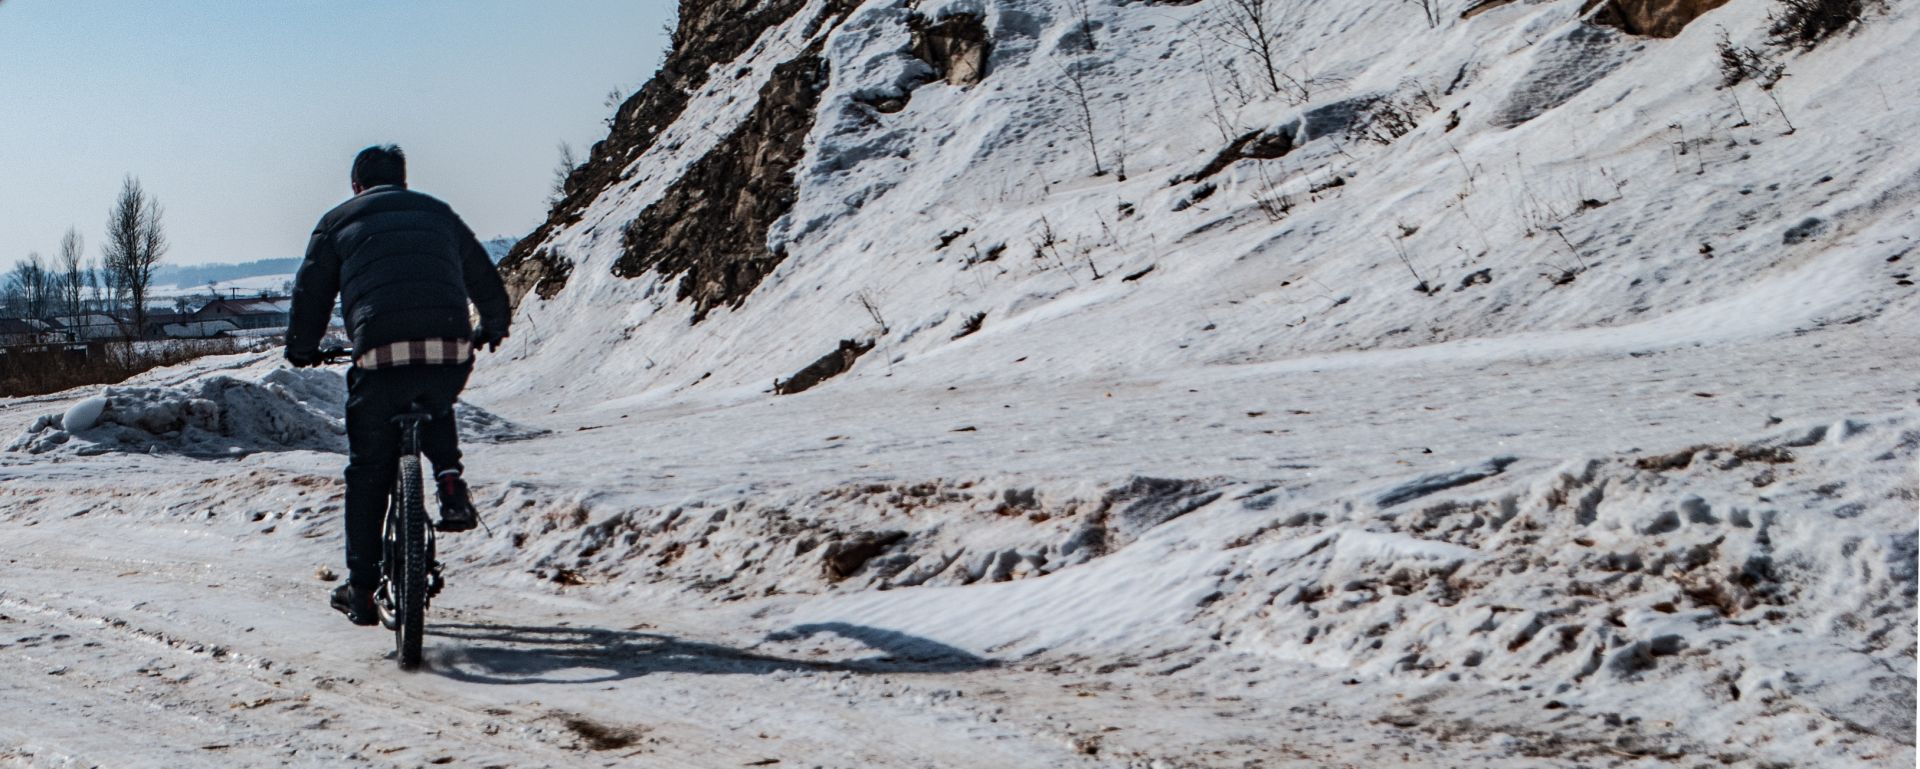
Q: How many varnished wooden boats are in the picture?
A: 0